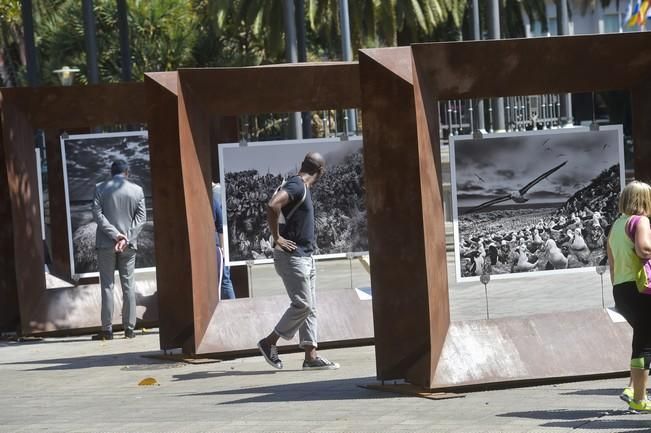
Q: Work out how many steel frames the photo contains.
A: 3